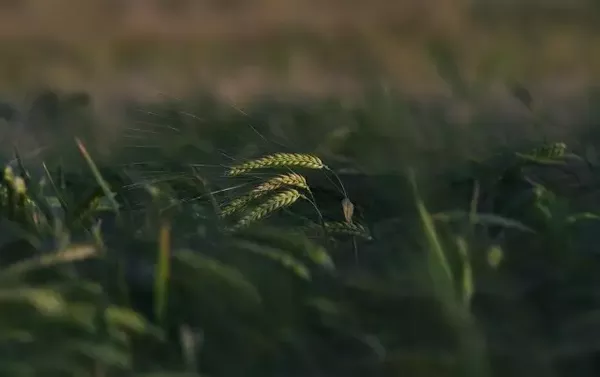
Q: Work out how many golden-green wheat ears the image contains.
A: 3